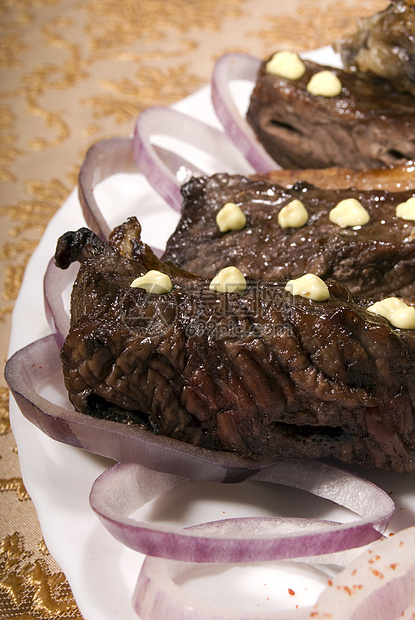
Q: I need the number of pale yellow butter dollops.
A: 10